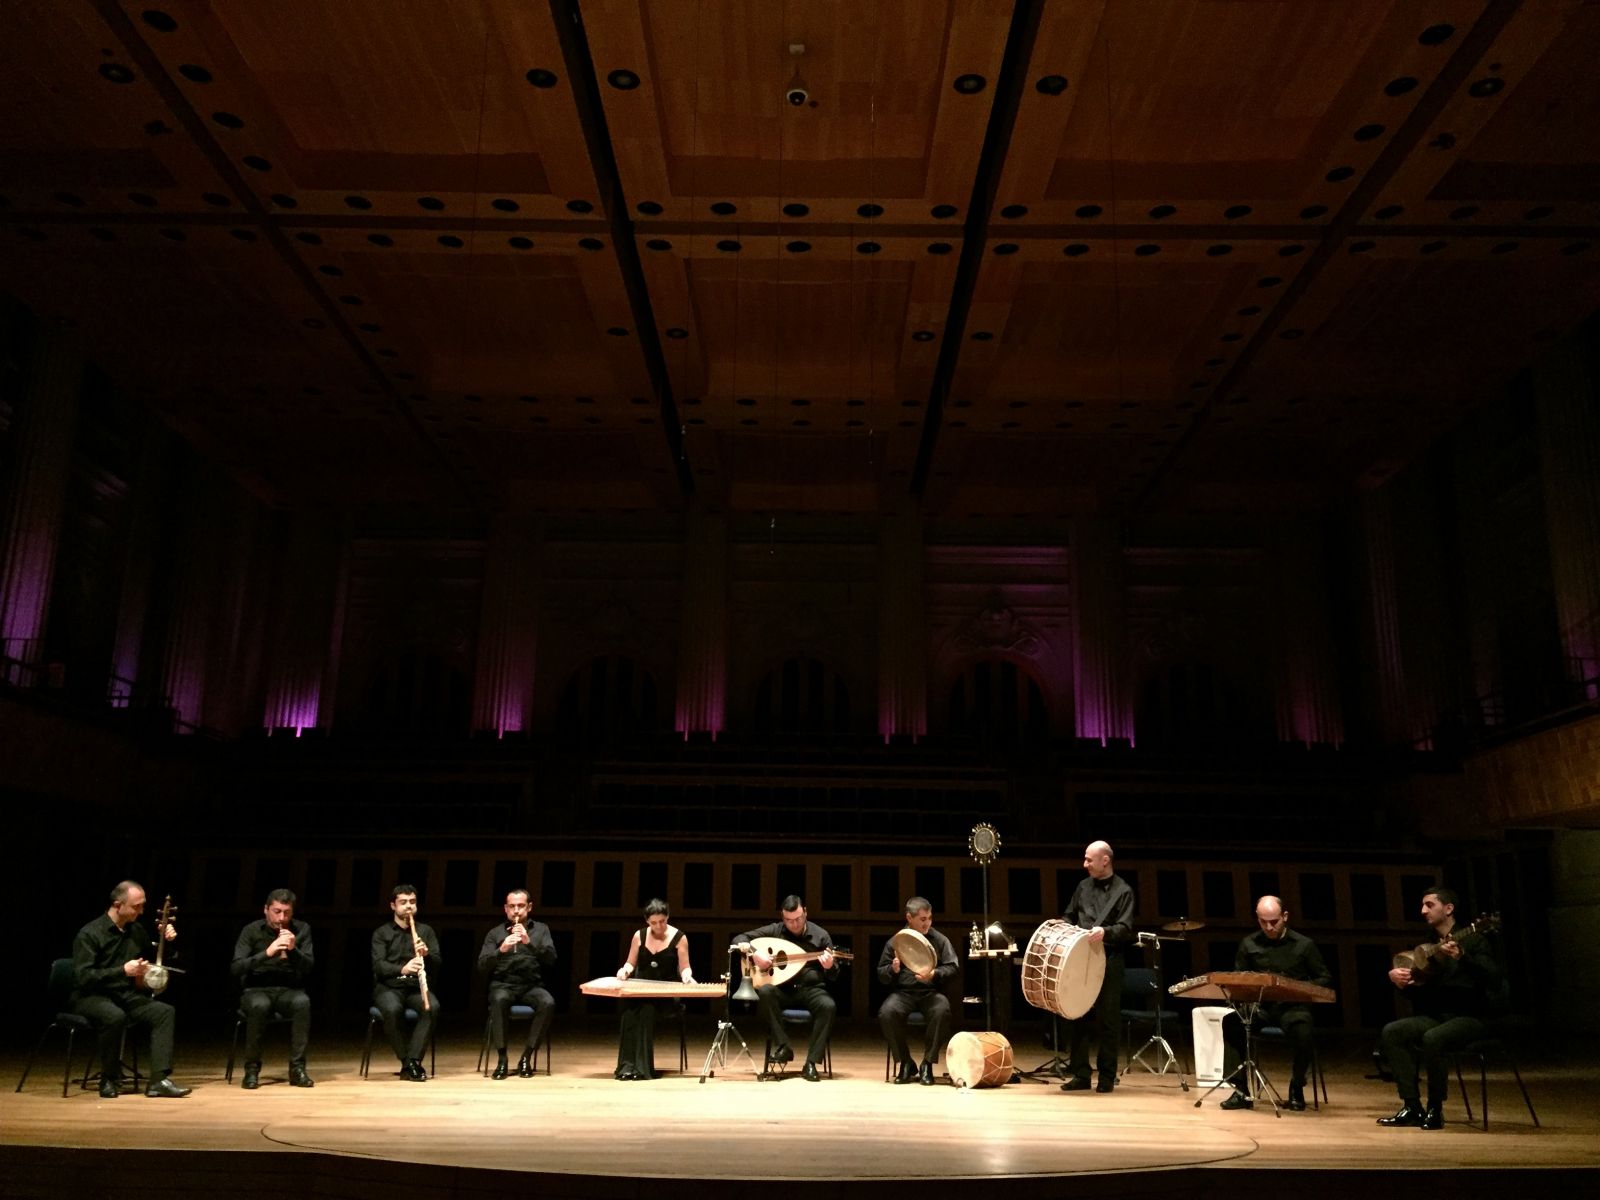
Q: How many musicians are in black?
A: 10